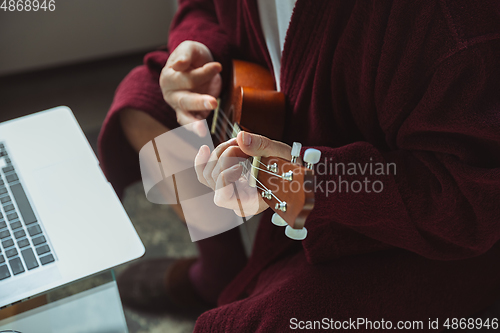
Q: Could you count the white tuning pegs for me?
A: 4